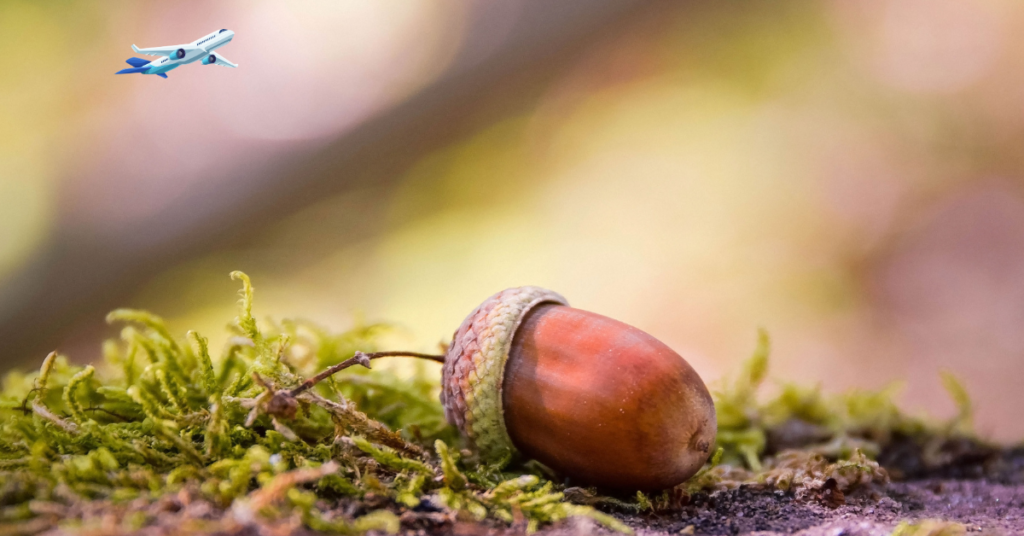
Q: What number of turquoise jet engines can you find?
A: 2